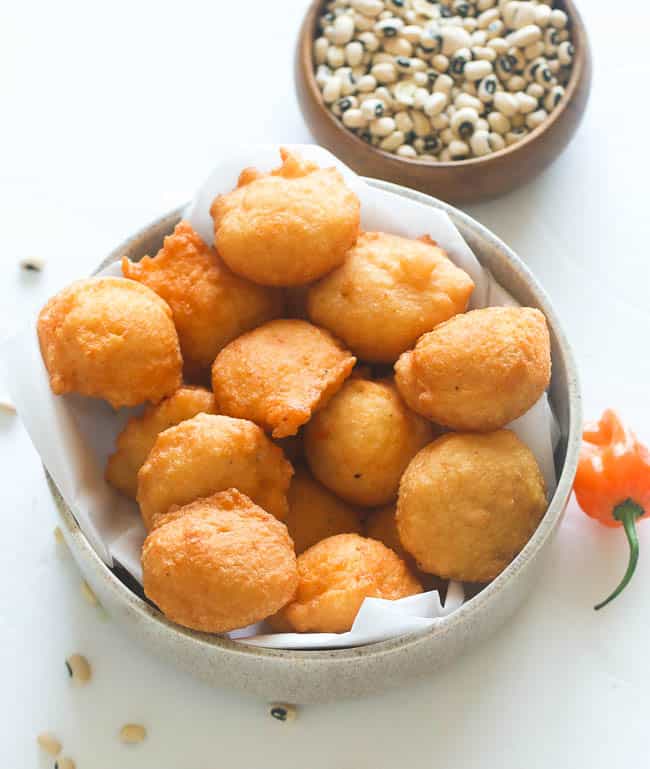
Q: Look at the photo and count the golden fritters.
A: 14